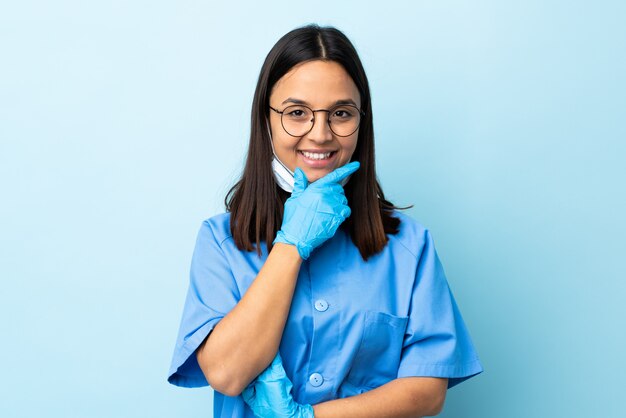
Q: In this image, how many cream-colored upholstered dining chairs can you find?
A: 0